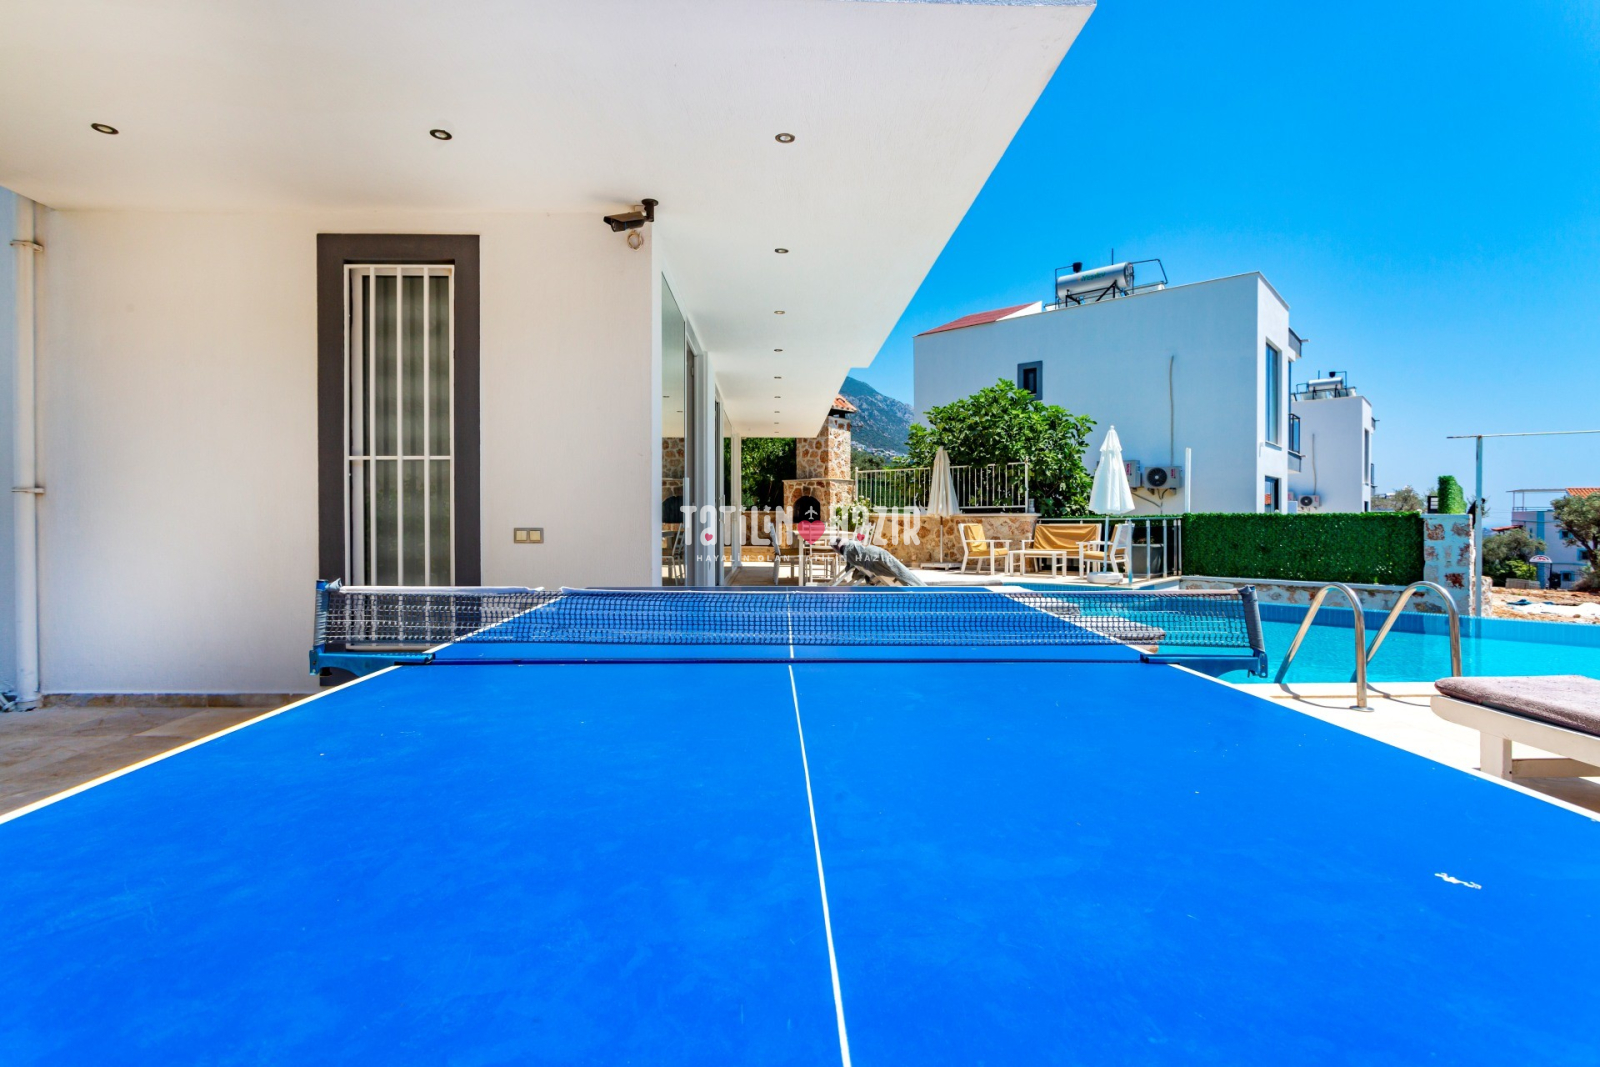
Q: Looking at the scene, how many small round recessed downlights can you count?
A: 11